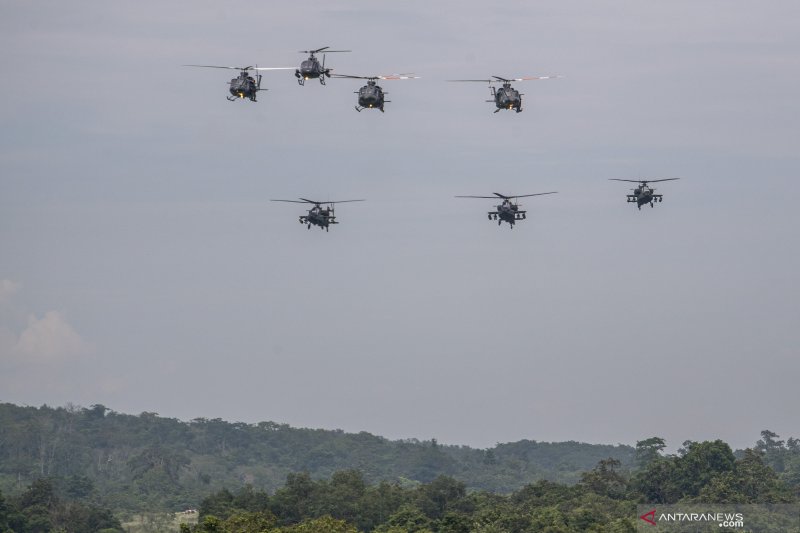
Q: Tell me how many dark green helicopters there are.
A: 7